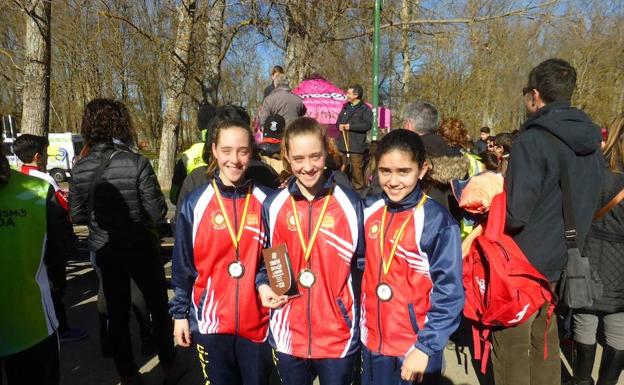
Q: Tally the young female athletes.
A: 3